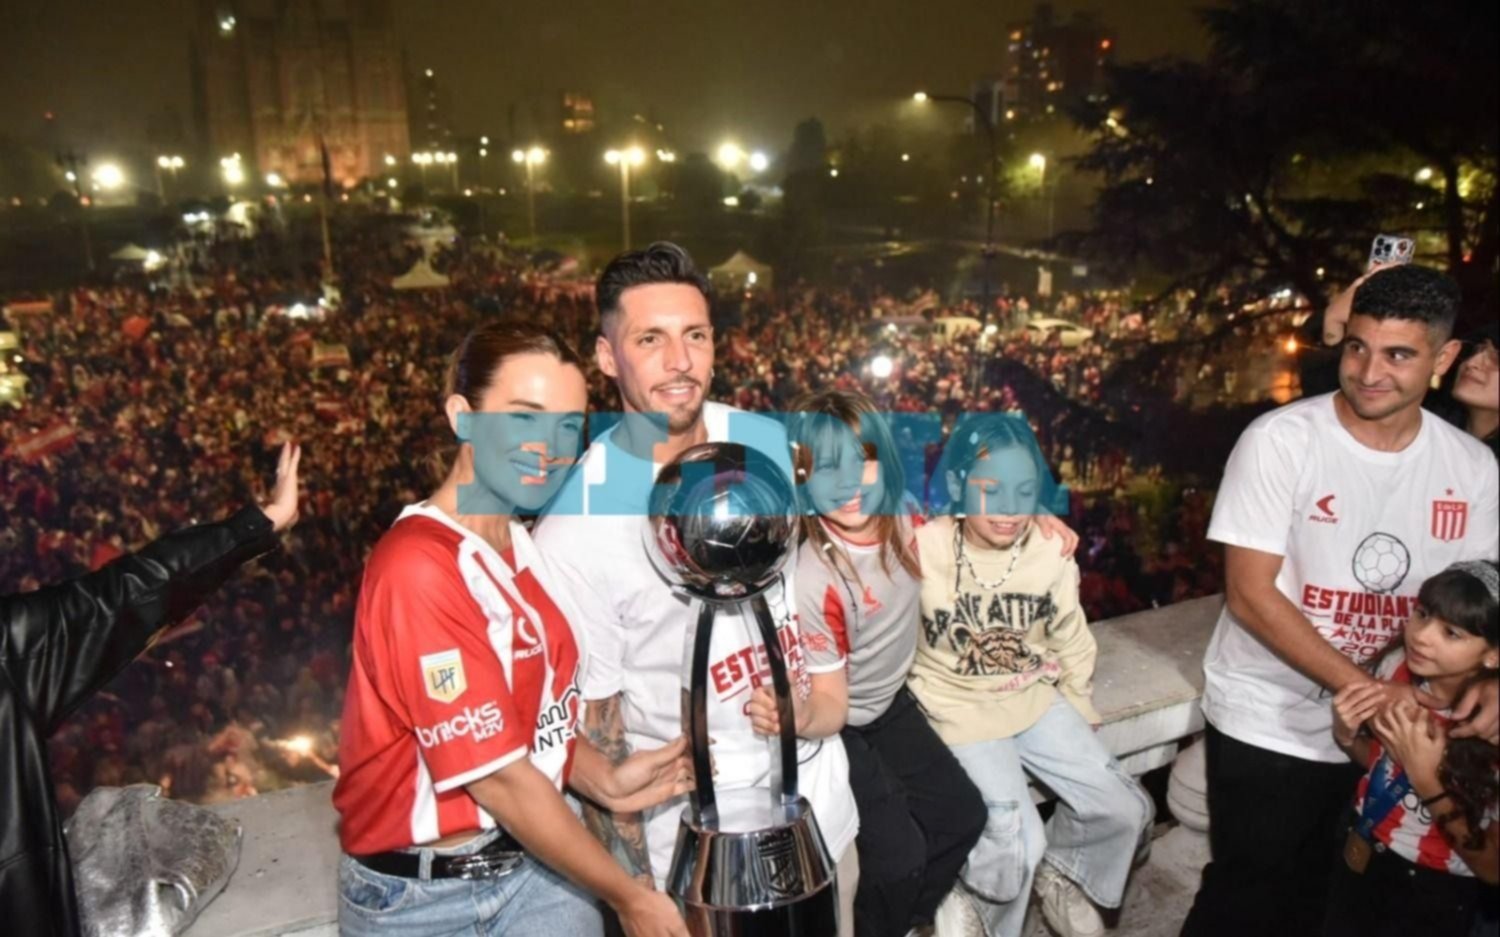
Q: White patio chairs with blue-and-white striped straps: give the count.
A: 0